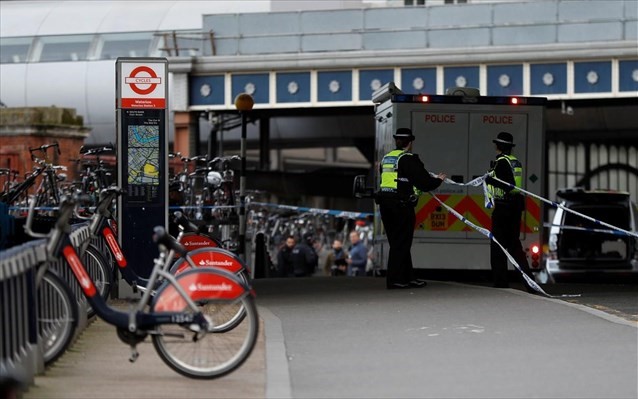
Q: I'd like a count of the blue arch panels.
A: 11